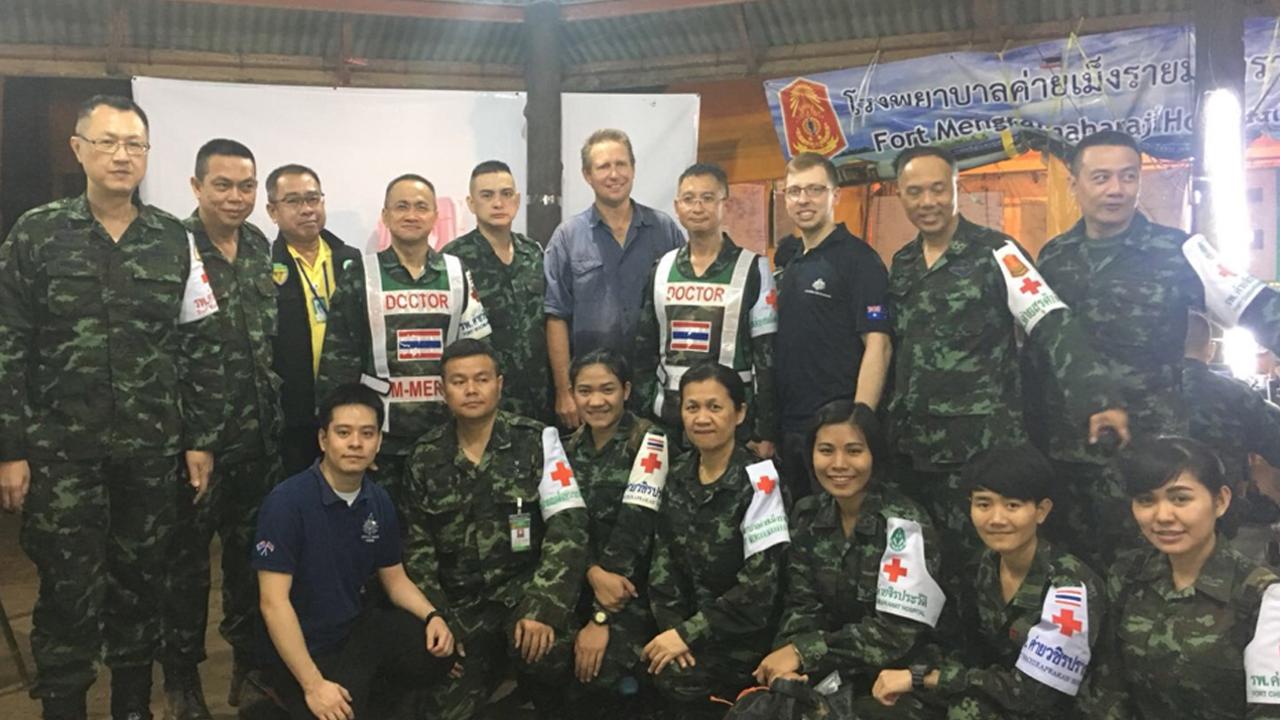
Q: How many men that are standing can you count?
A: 10